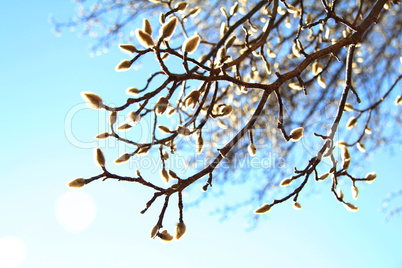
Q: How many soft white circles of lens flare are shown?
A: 2